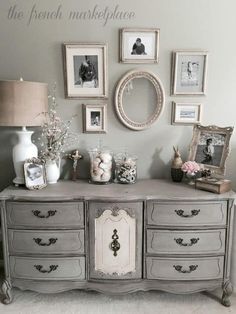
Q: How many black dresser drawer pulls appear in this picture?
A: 6